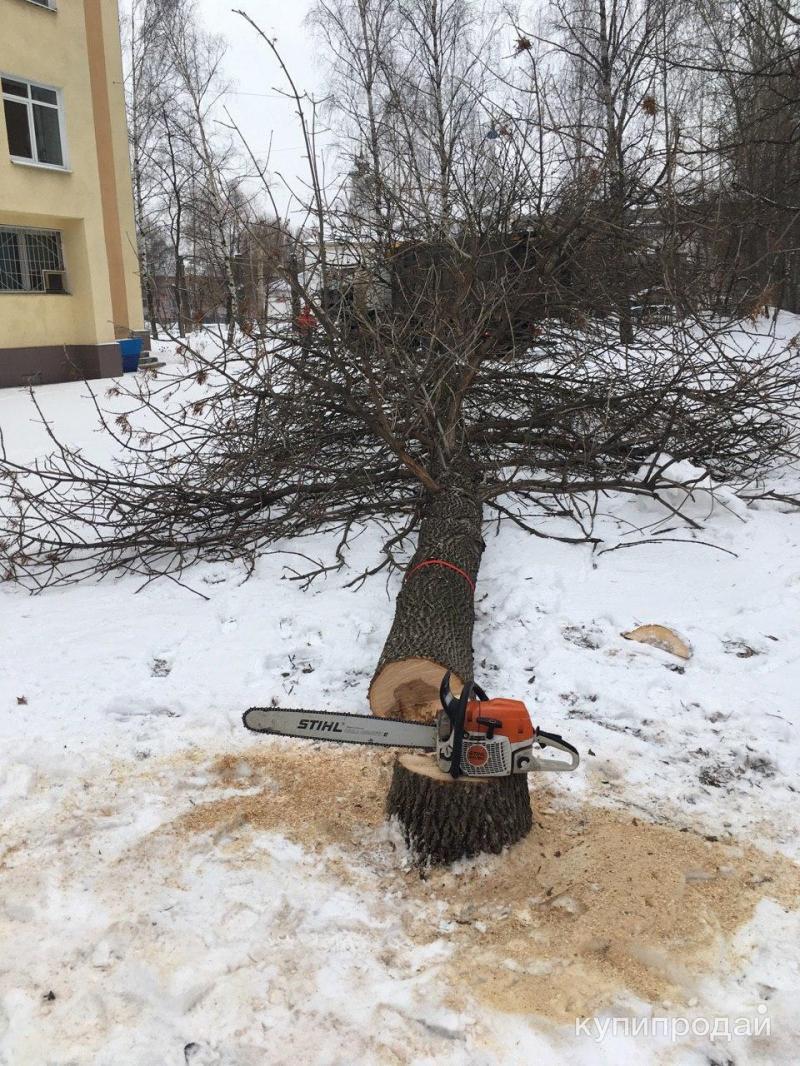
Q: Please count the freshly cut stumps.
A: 1